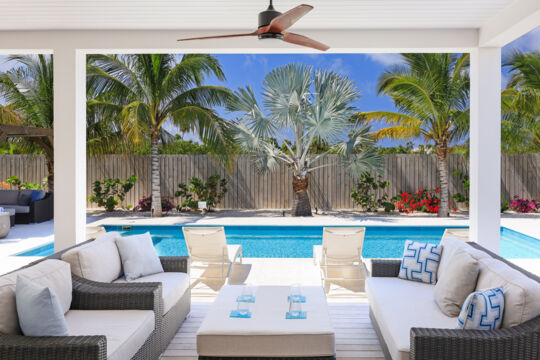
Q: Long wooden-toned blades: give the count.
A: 3